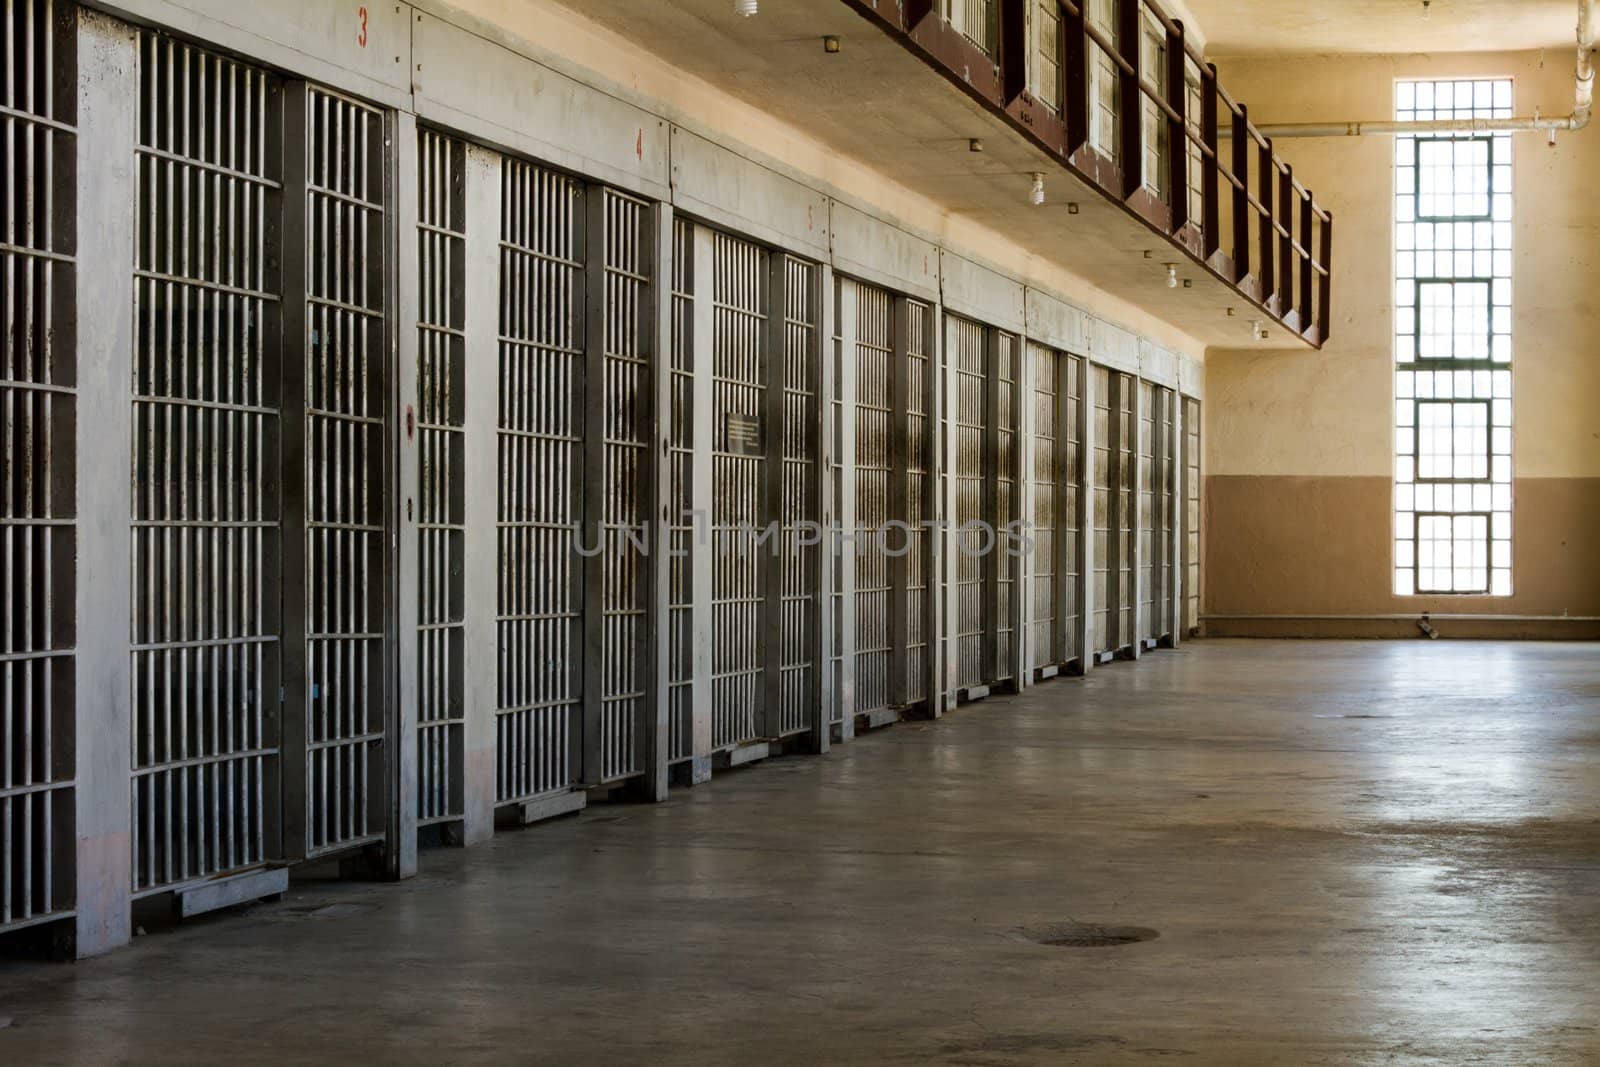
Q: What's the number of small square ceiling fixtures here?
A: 7